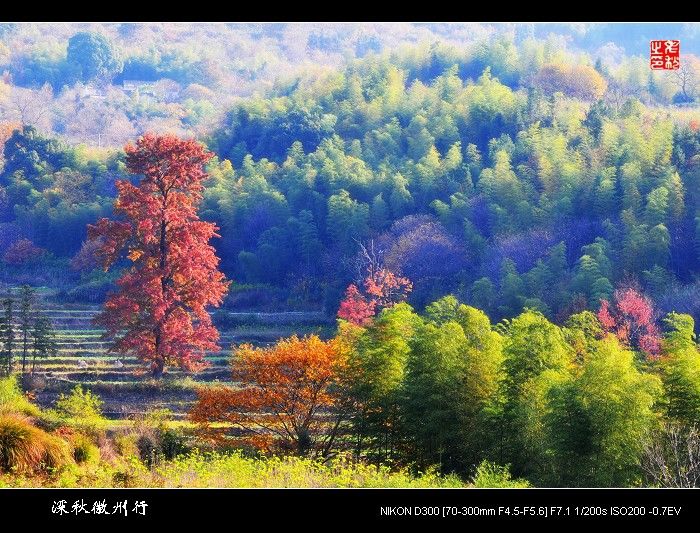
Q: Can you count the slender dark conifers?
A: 3